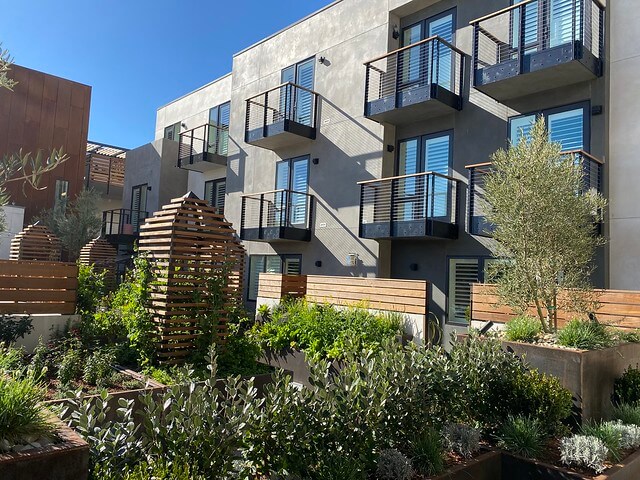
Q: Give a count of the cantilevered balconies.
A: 8